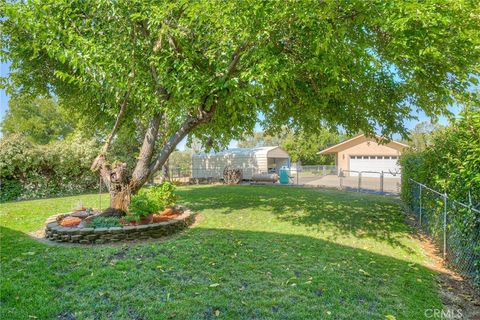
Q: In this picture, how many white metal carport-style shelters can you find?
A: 1